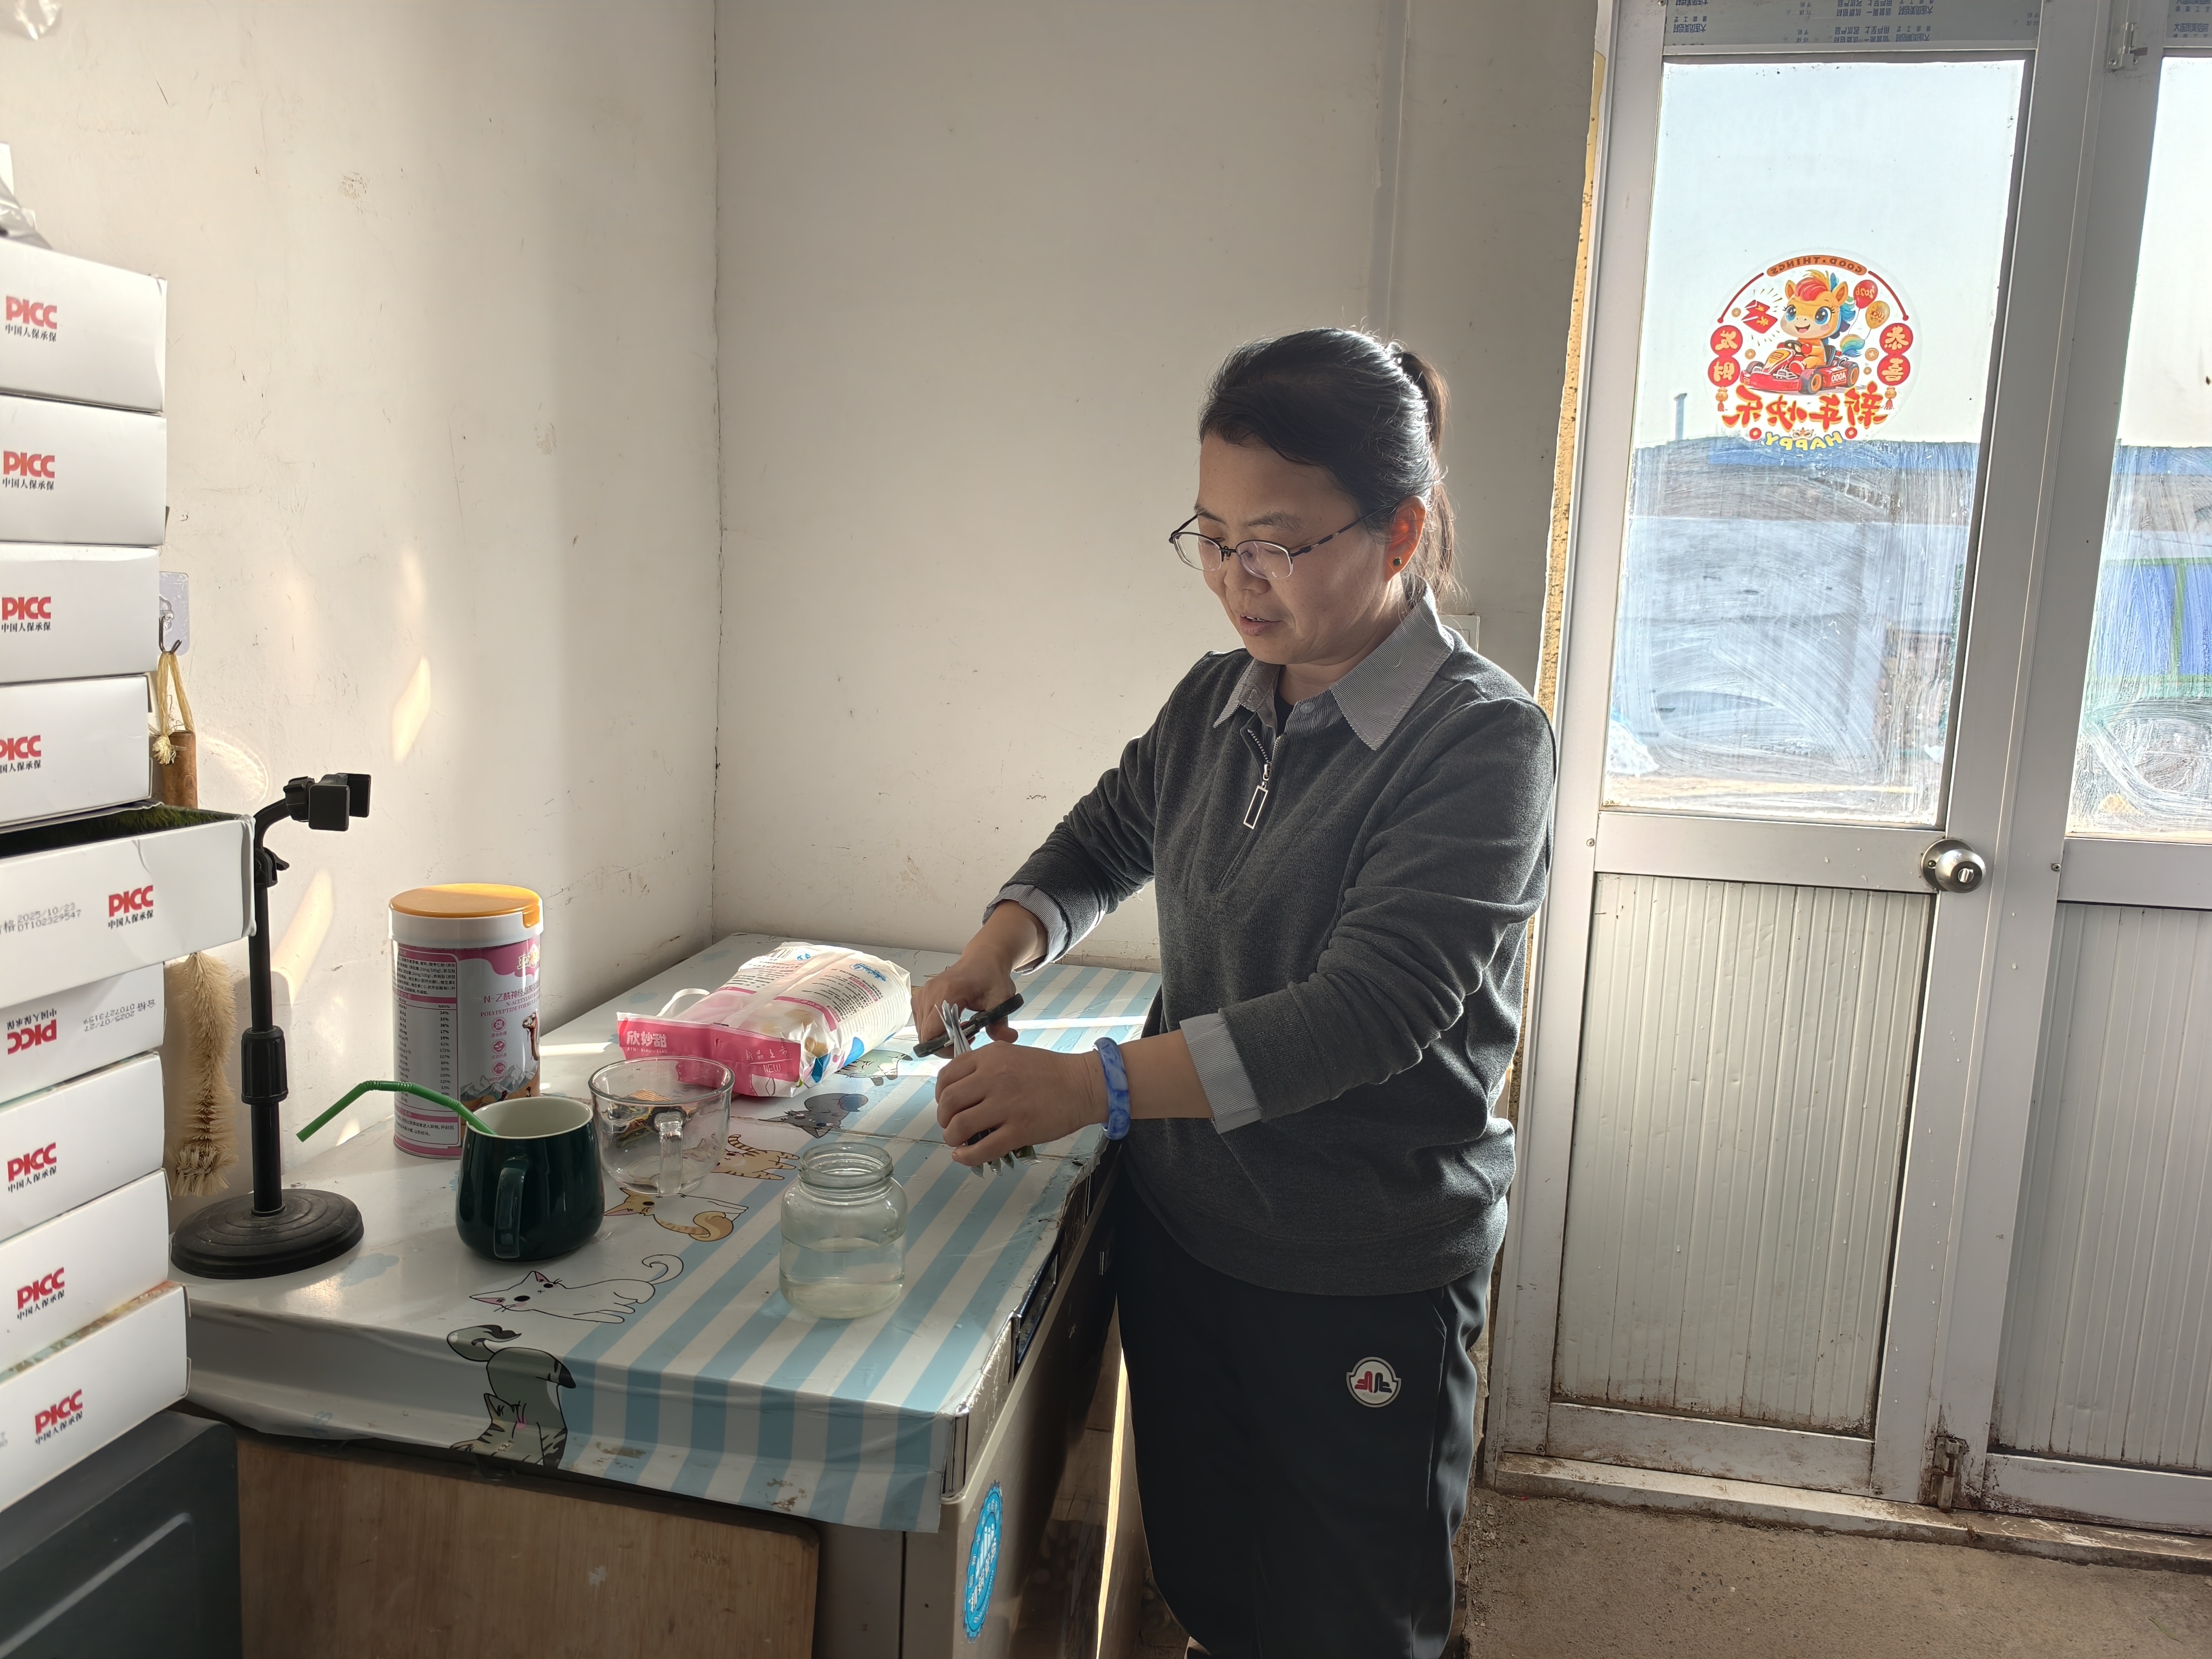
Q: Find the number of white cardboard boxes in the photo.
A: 9